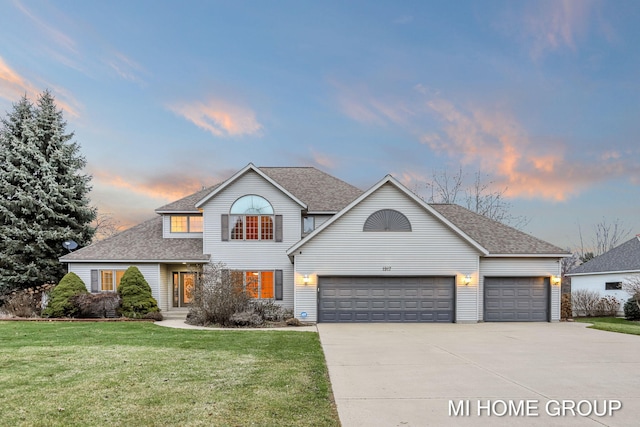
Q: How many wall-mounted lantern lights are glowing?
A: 3